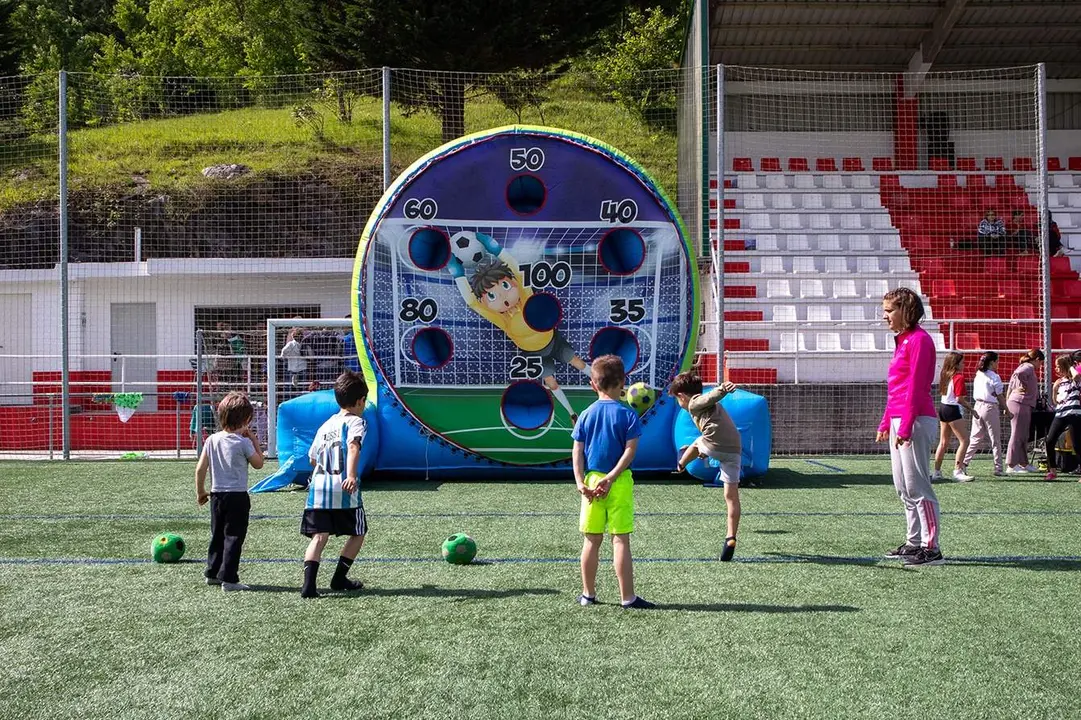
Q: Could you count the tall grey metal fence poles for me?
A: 4